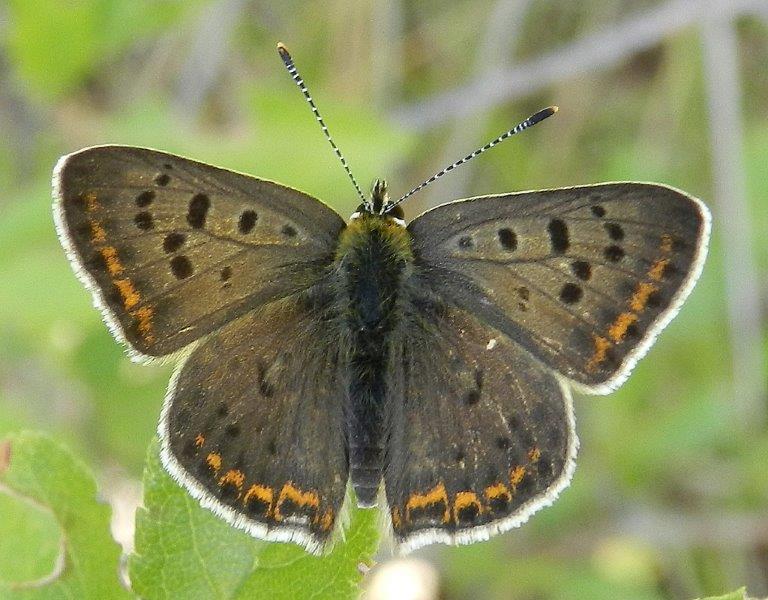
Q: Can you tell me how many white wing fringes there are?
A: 4